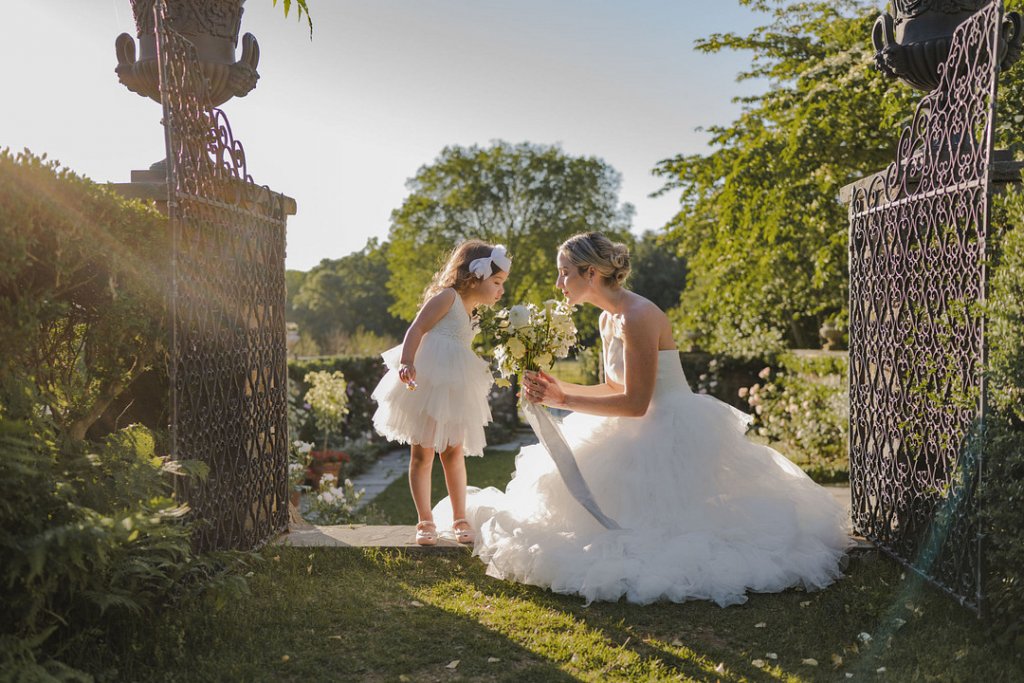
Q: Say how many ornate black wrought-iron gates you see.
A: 2